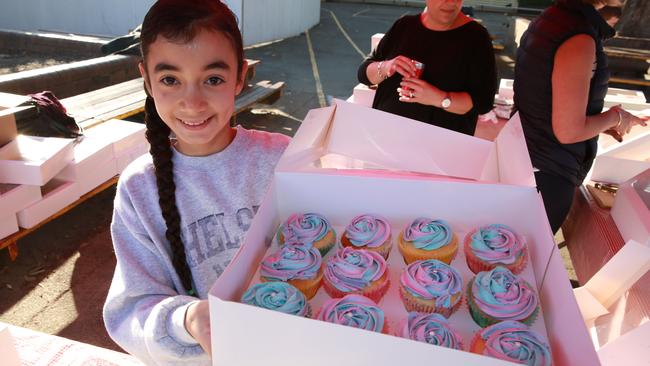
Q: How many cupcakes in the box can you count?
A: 12